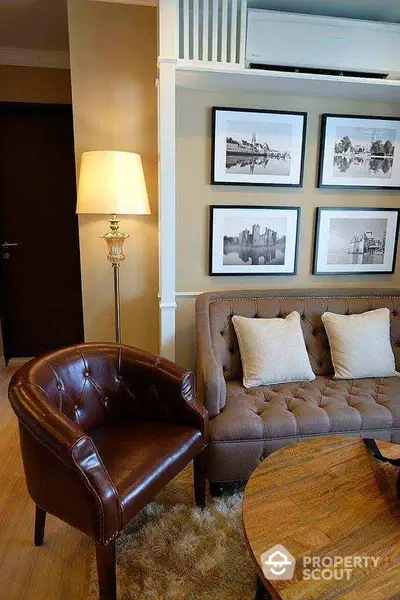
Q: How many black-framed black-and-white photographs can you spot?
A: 4